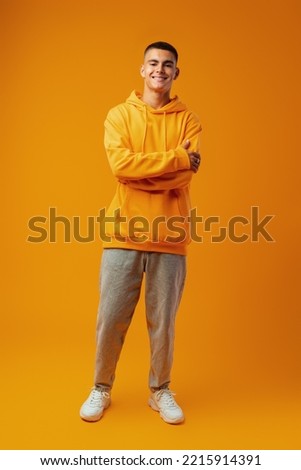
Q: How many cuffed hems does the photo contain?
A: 2